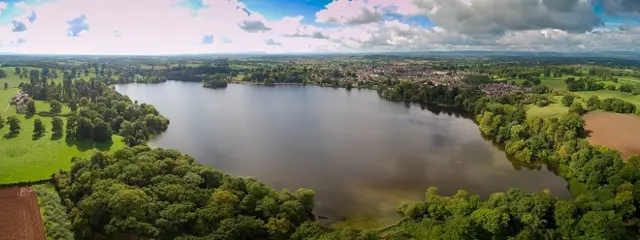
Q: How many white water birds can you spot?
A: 0